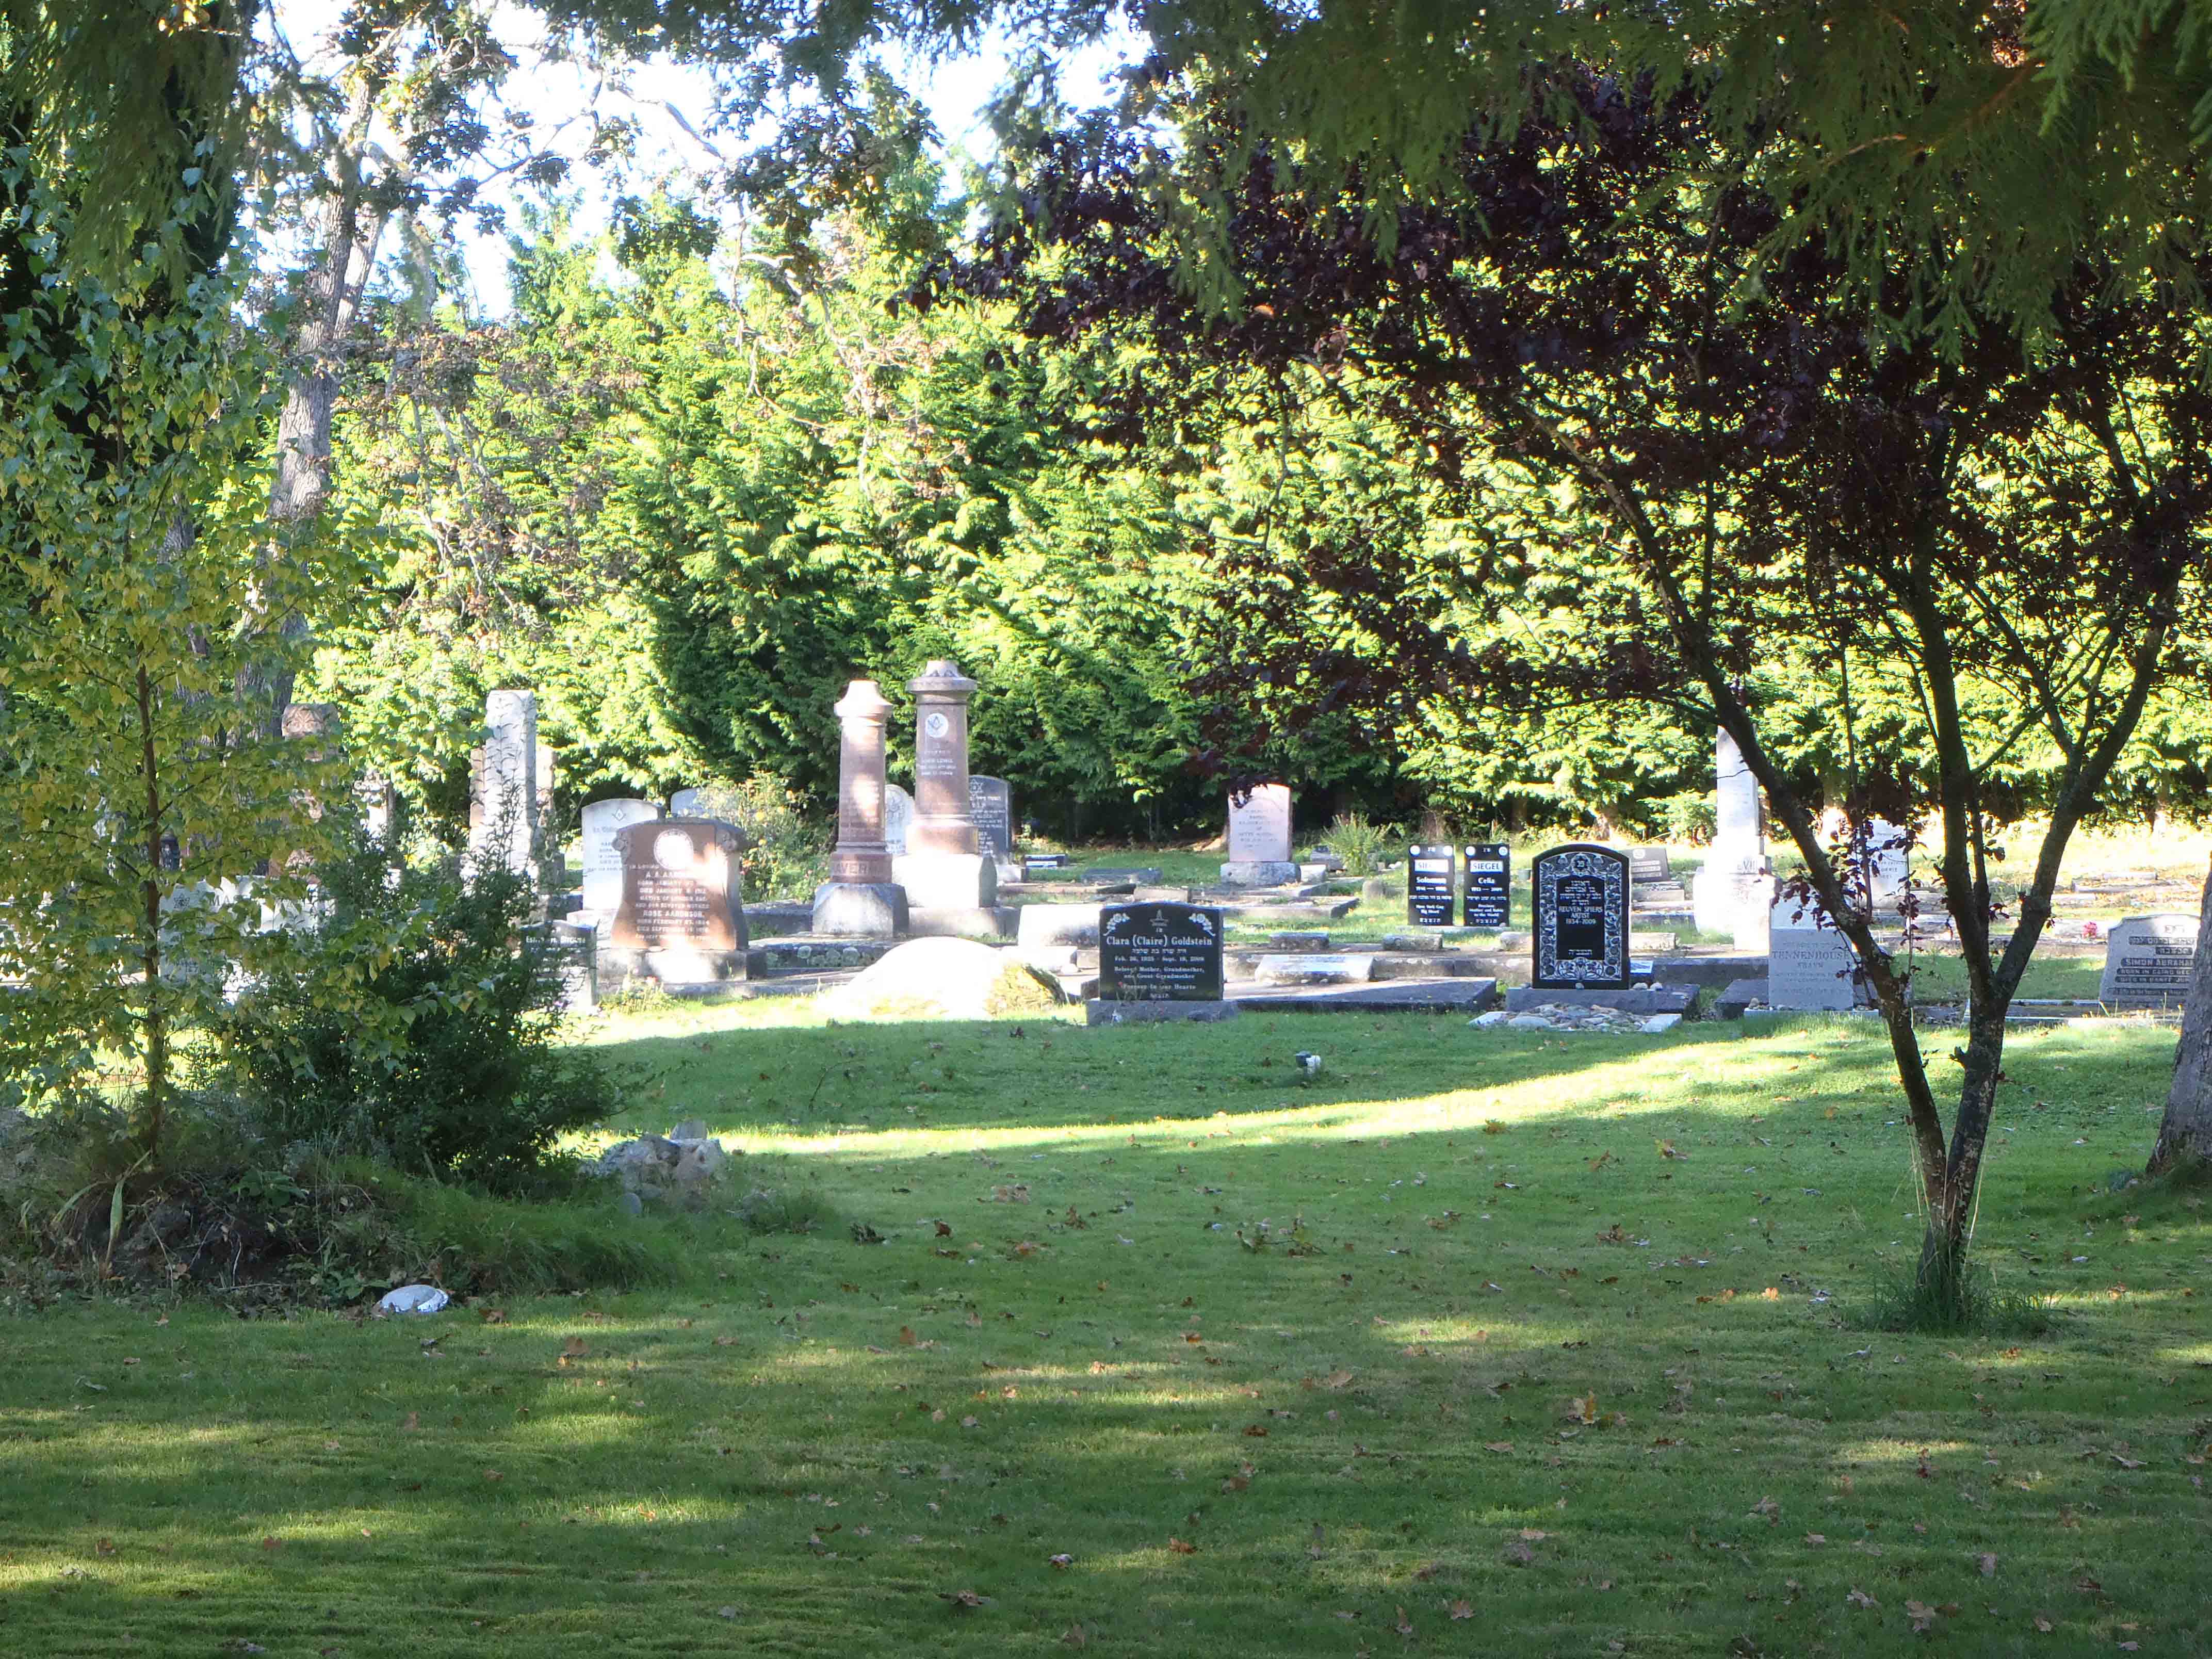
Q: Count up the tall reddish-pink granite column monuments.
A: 2